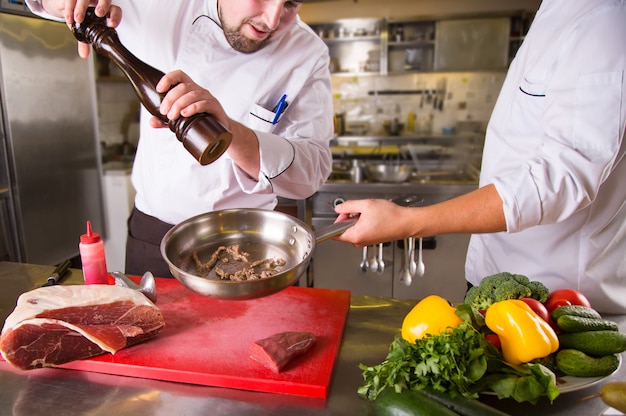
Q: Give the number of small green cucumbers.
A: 4